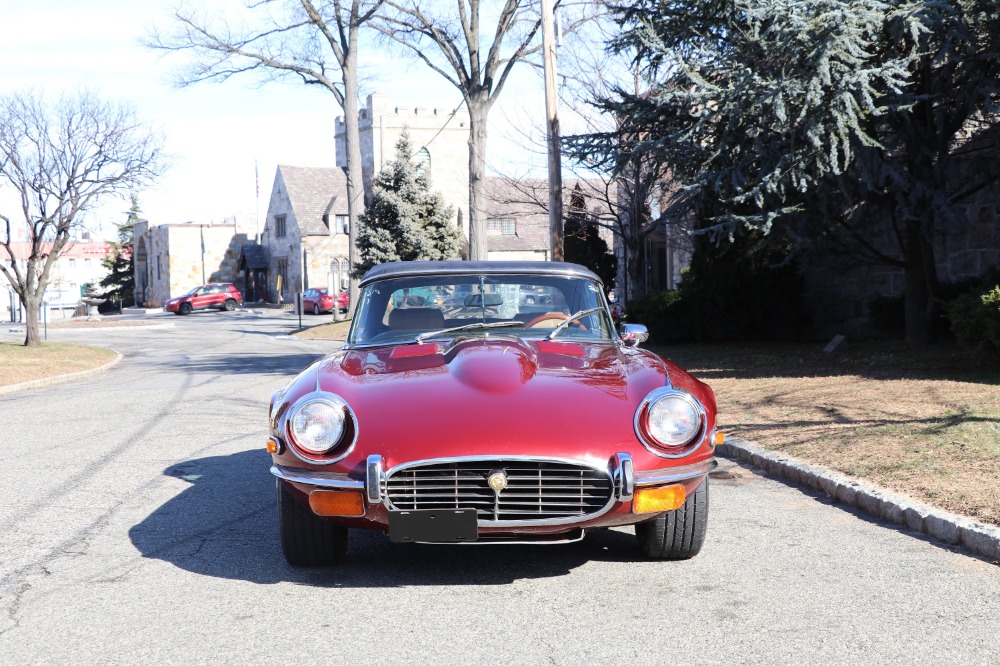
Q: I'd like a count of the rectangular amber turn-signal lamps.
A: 2